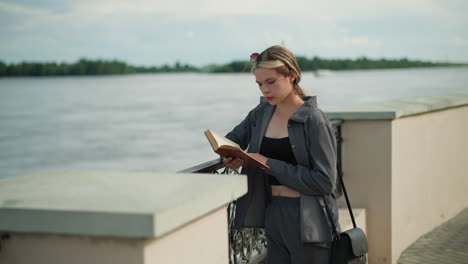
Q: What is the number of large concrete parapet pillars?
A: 2